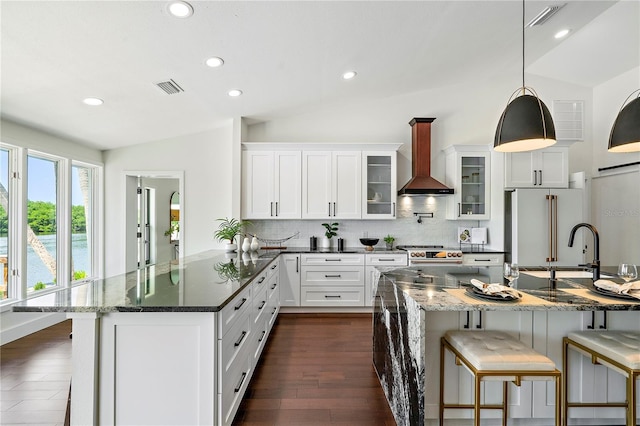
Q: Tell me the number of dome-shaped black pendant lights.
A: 2